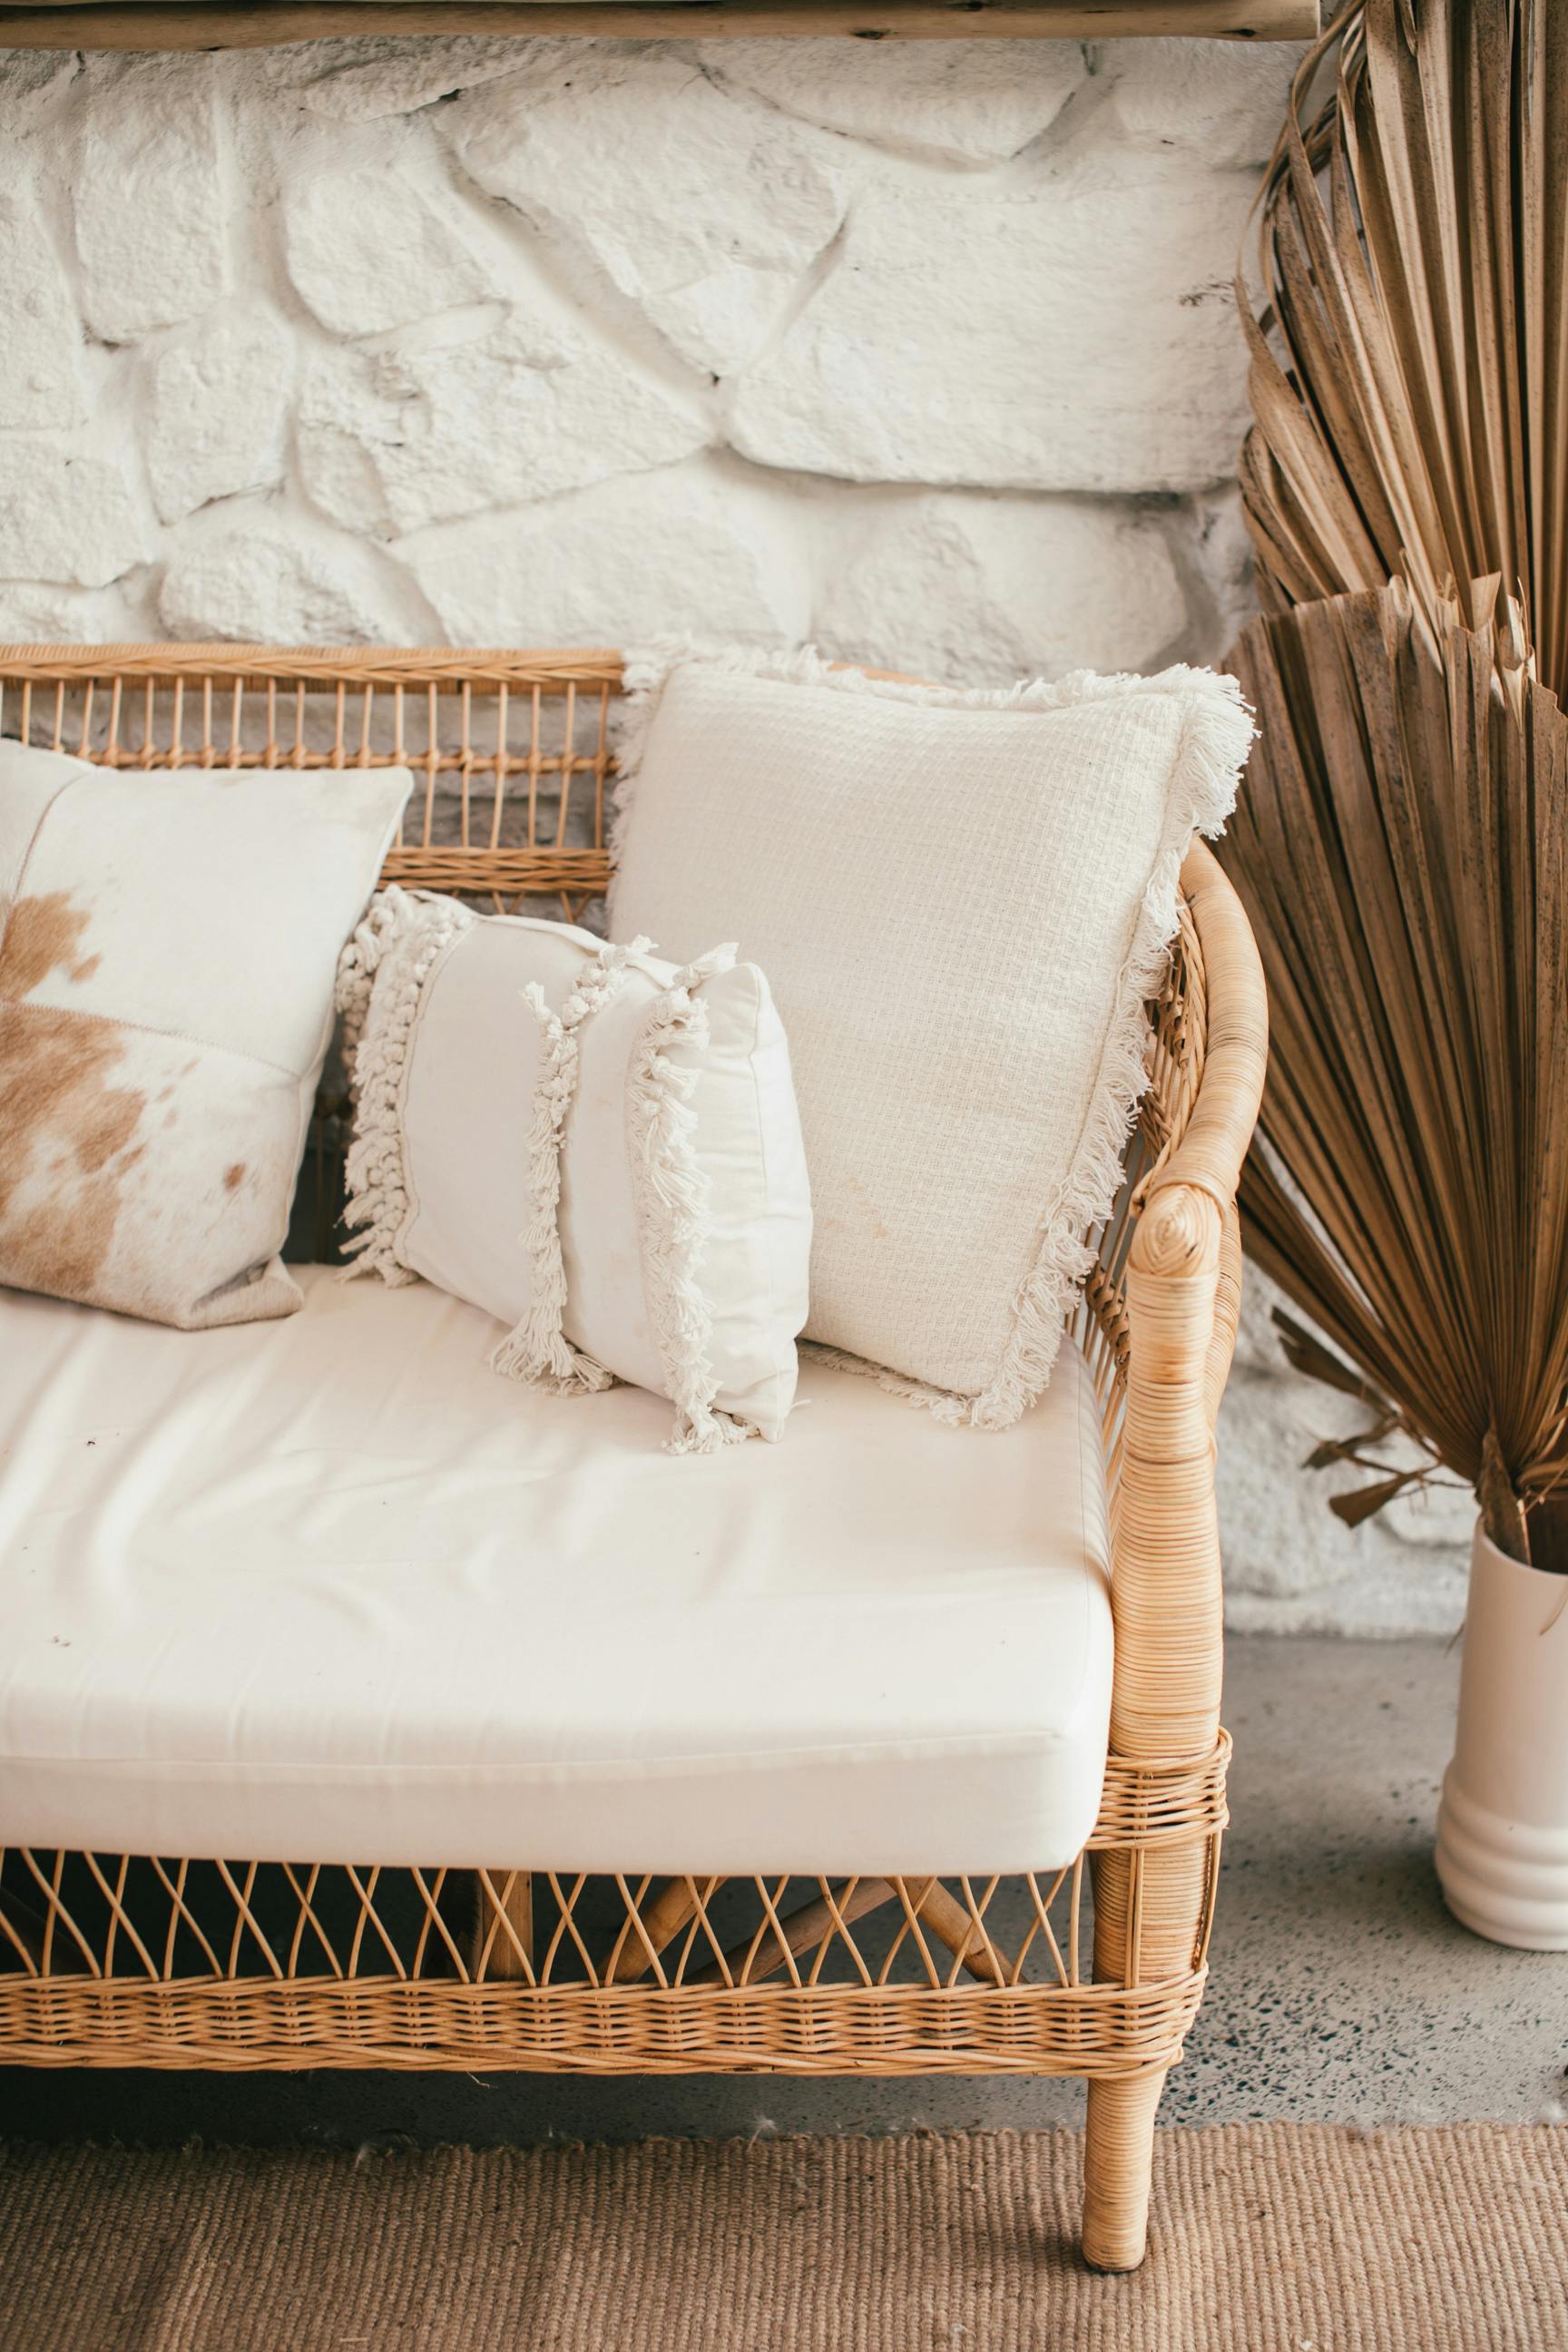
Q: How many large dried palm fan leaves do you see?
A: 2